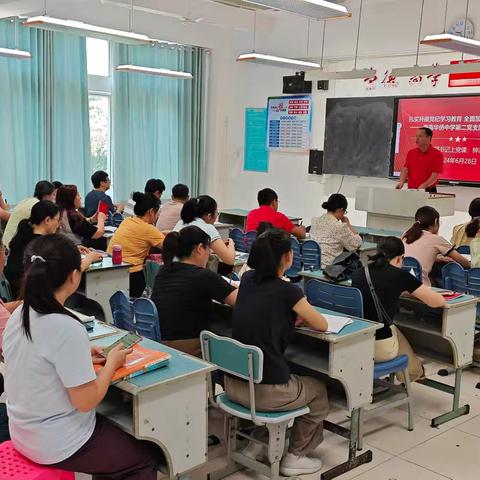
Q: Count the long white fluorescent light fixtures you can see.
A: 6